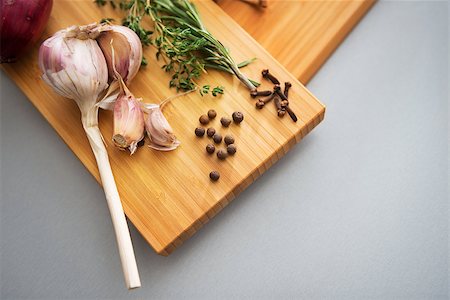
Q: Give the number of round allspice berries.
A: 12